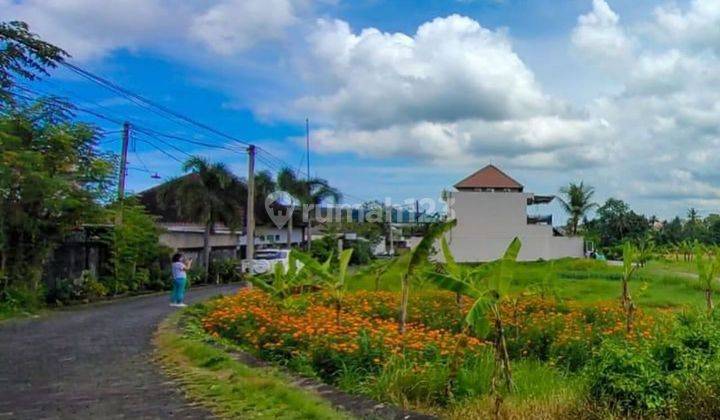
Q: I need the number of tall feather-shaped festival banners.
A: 0